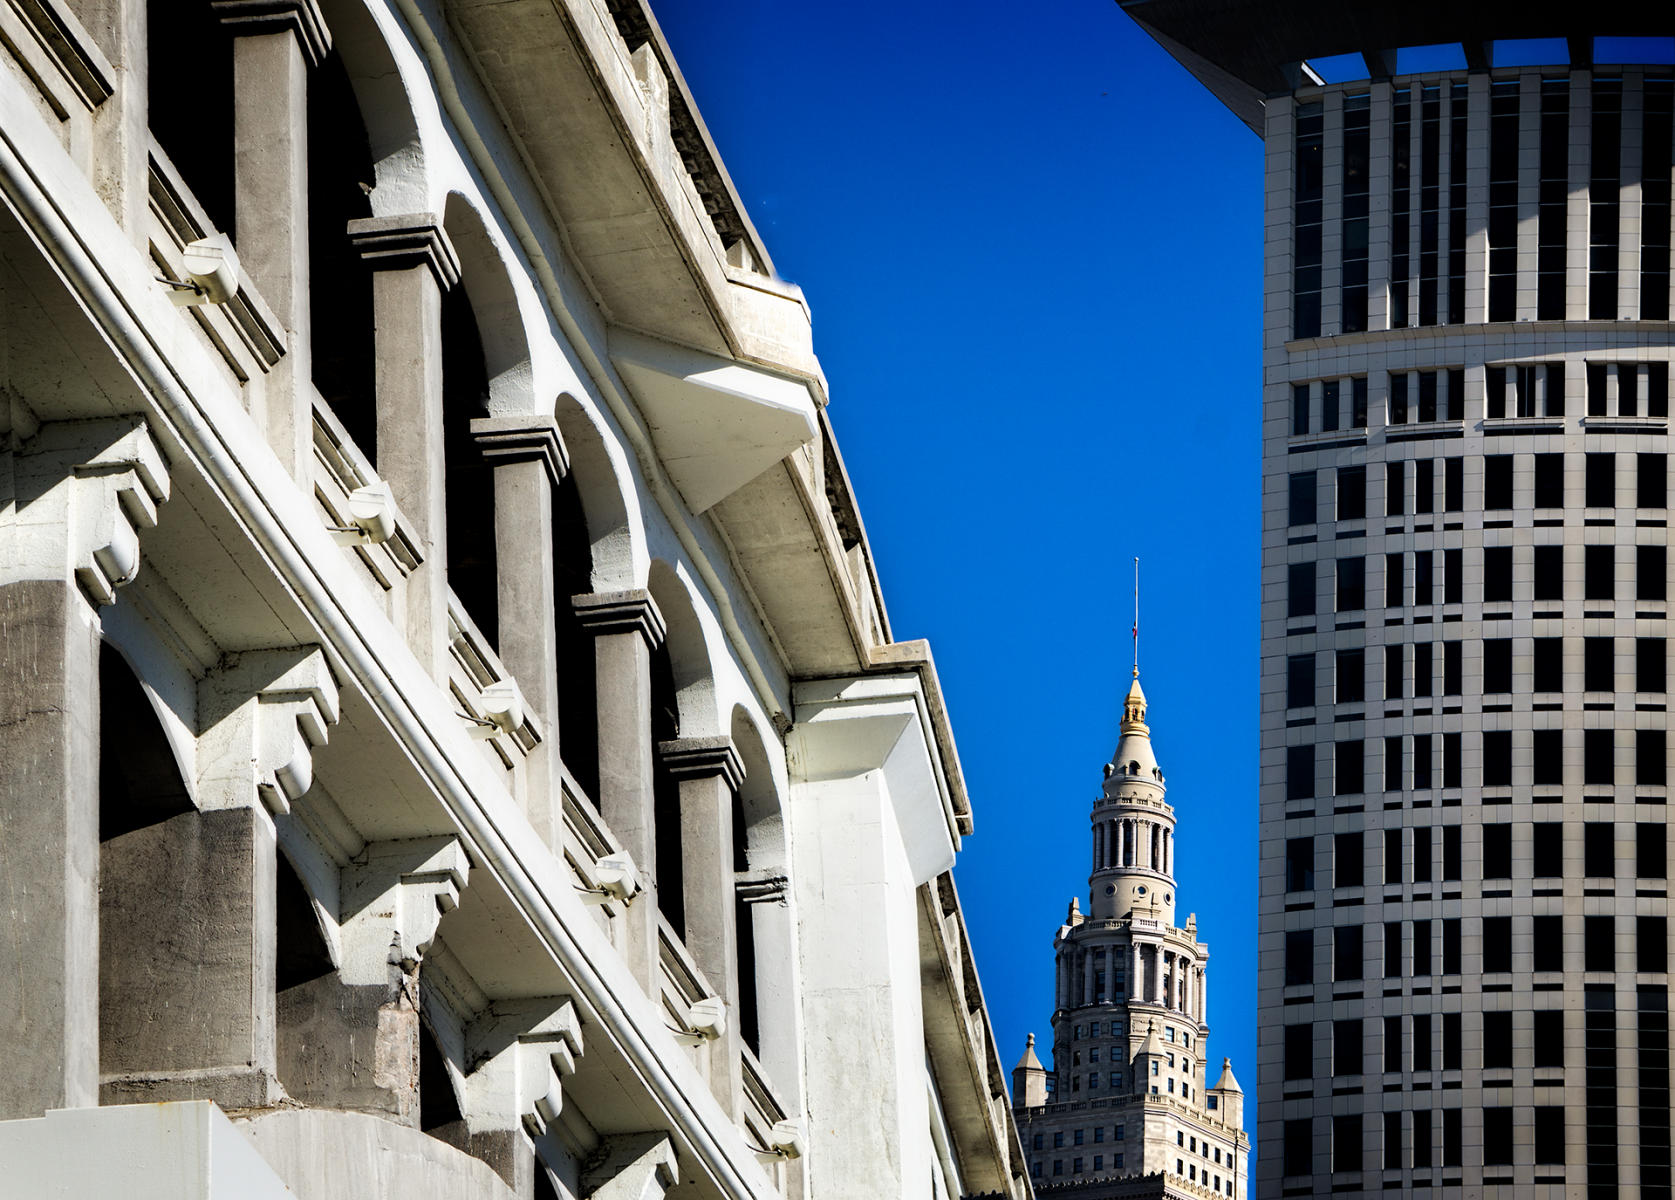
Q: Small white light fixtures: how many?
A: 6